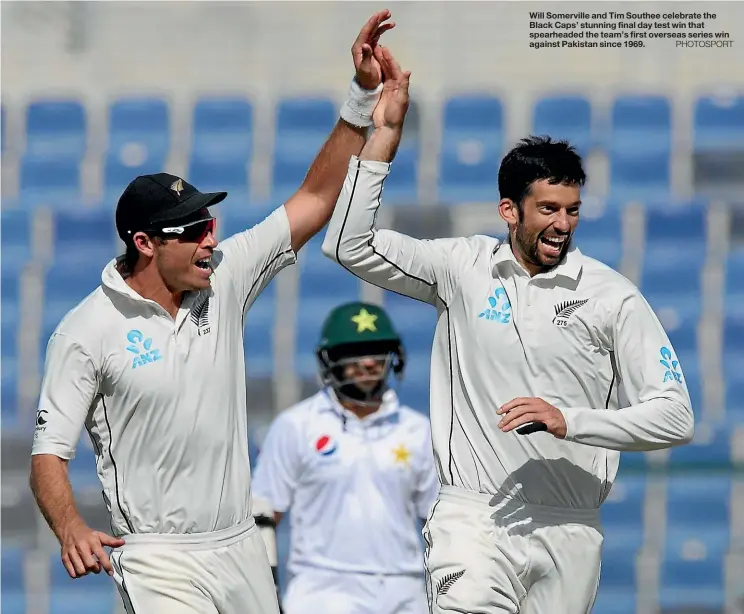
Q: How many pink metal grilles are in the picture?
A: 0